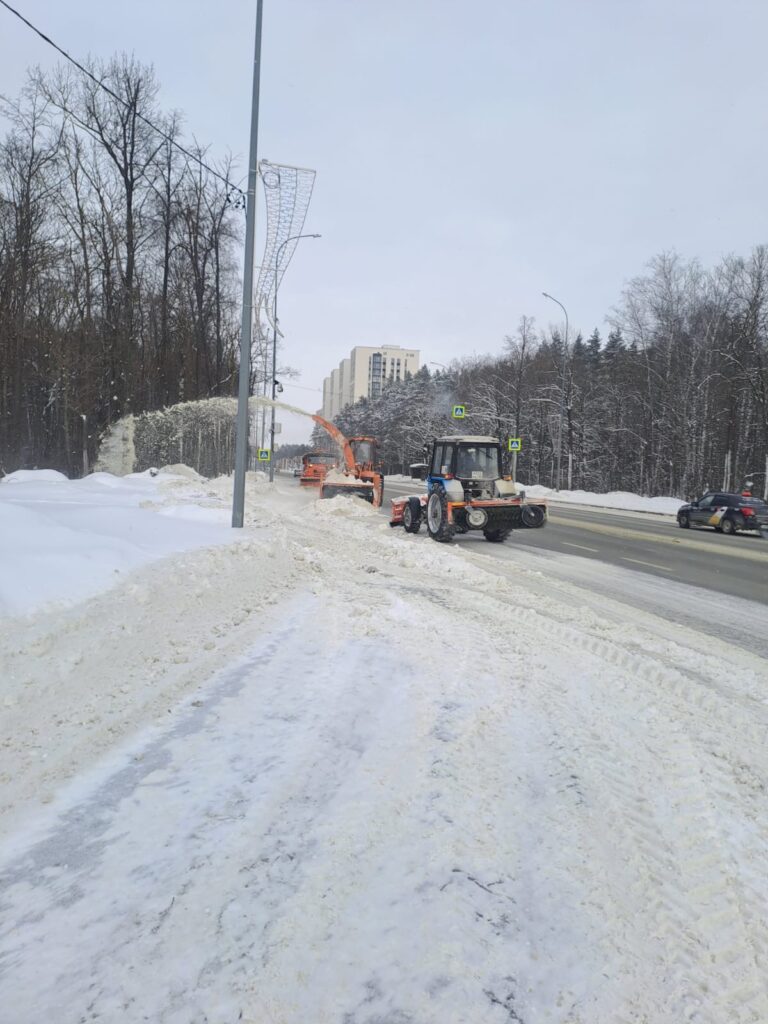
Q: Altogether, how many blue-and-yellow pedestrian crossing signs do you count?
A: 3